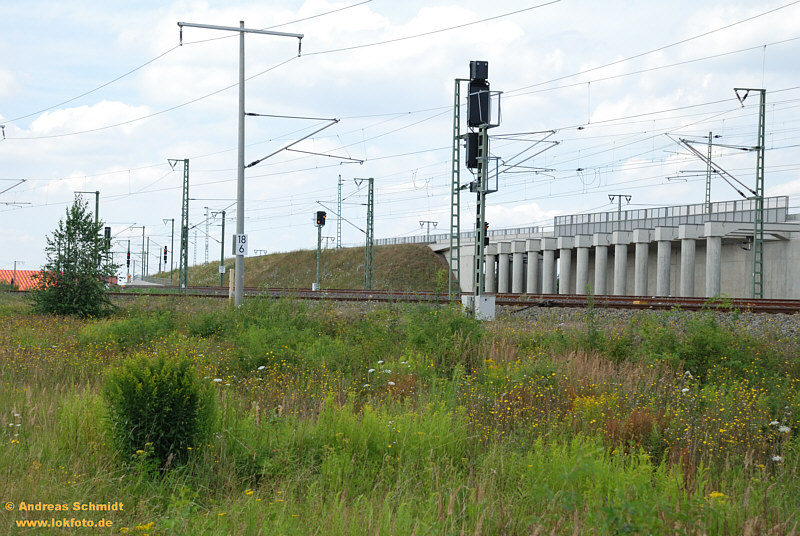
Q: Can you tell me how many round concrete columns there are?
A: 13